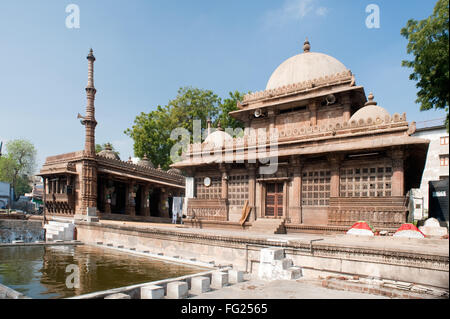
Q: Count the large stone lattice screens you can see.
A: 4